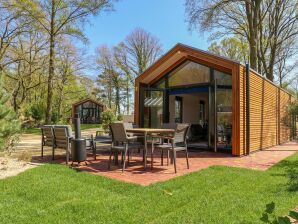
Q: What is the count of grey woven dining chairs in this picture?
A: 4